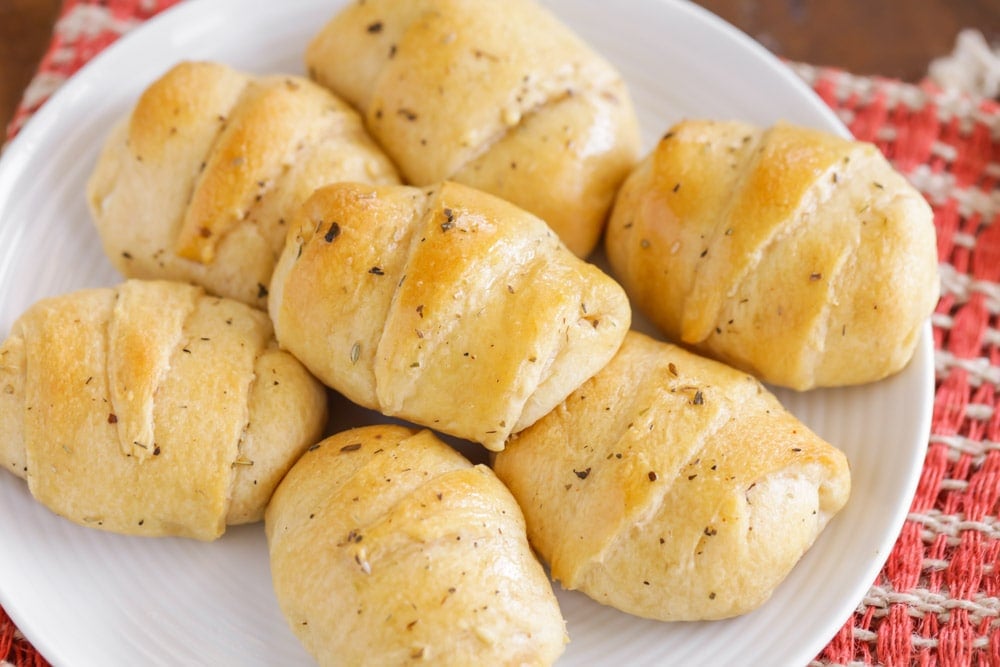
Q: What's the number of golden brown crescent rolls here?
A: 7